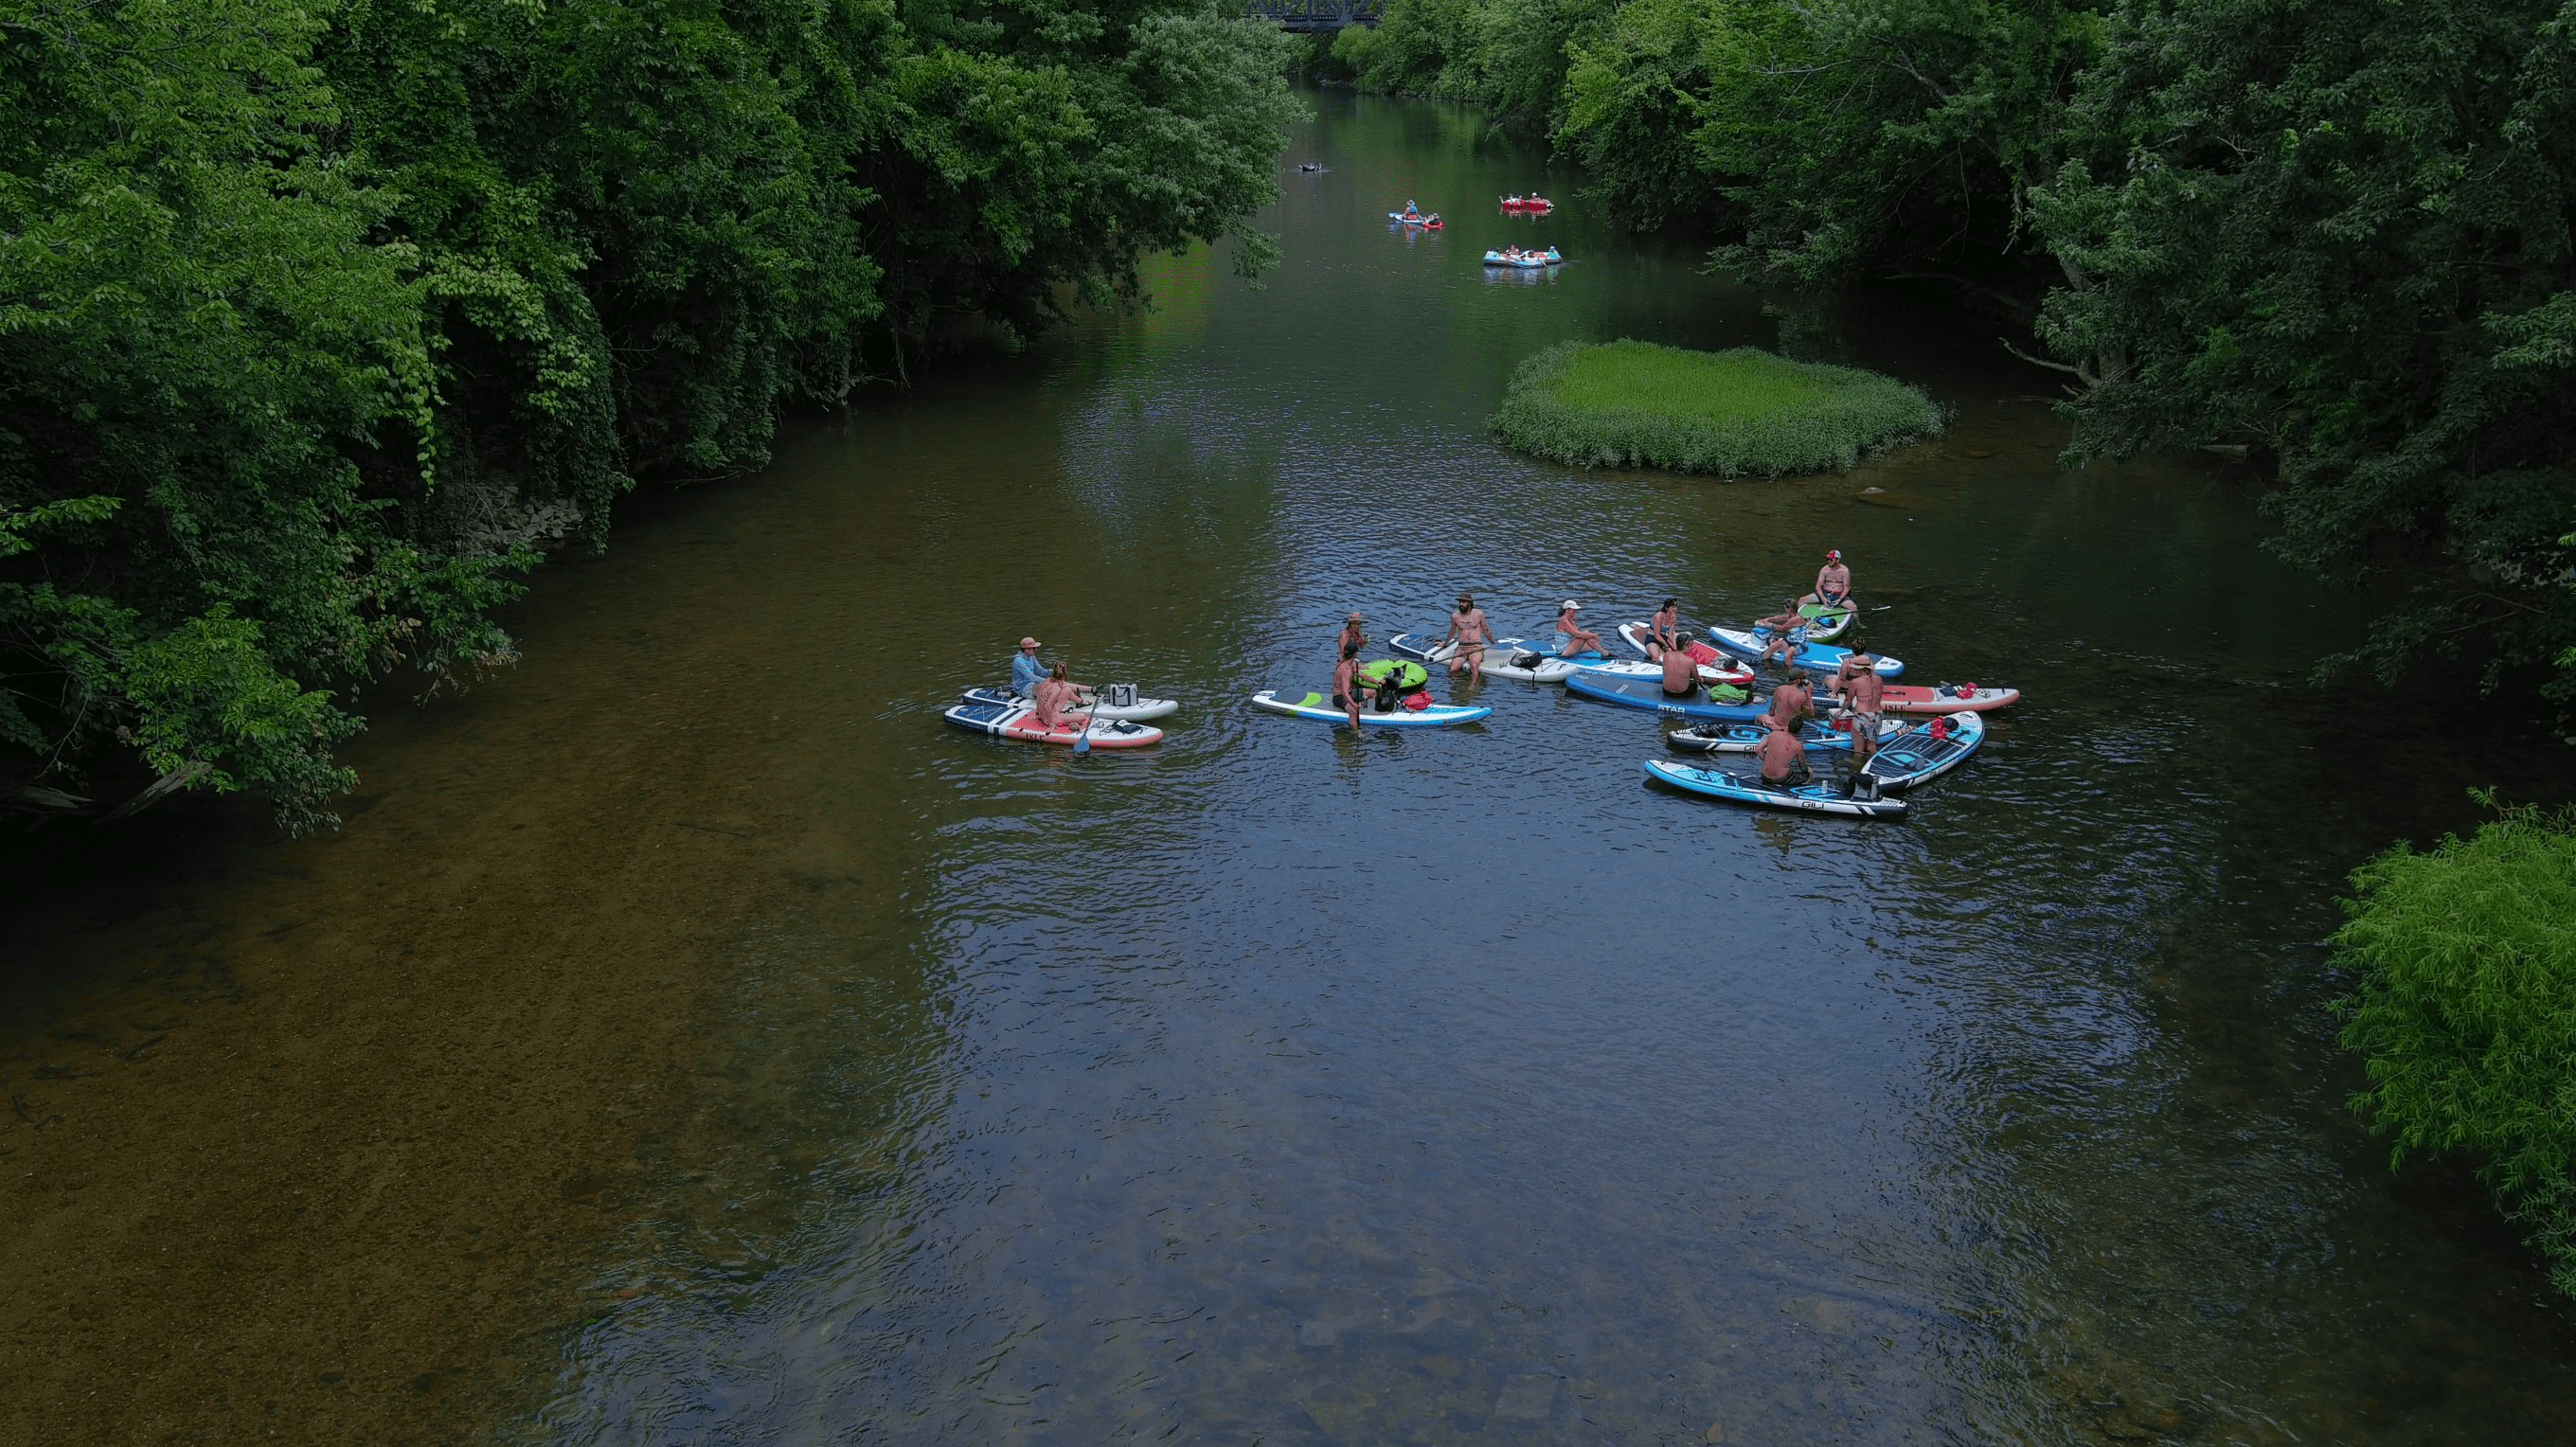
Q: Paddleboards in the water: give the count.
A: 13